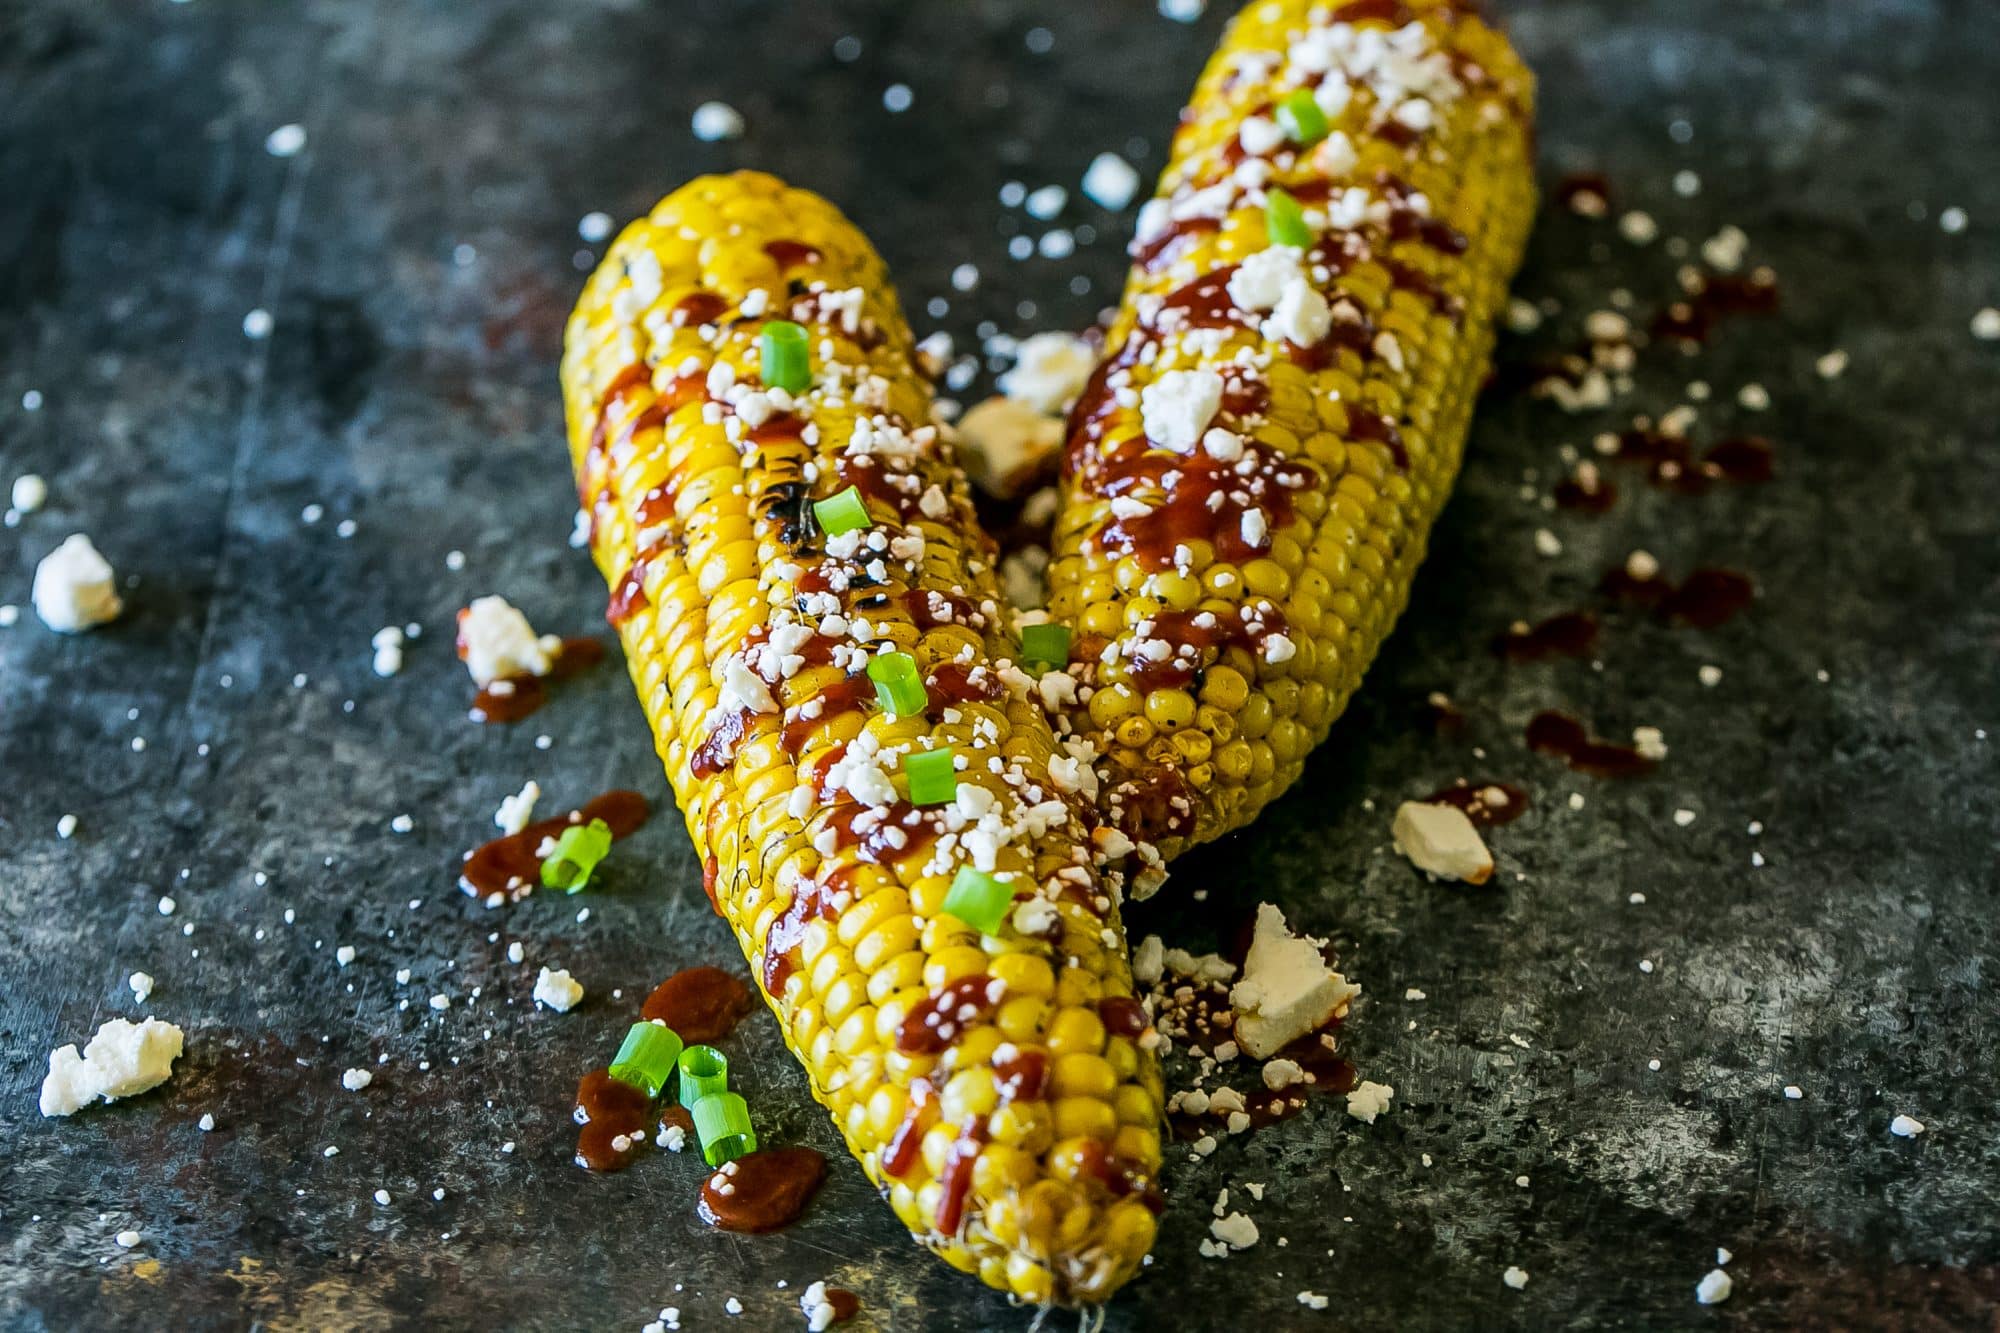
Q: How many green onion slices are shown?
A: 12